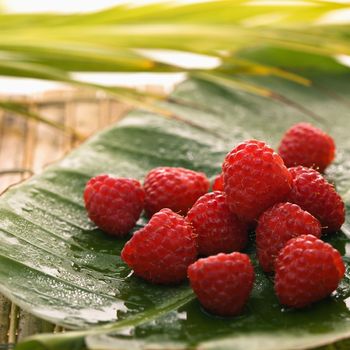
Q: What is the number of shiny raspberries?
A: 11